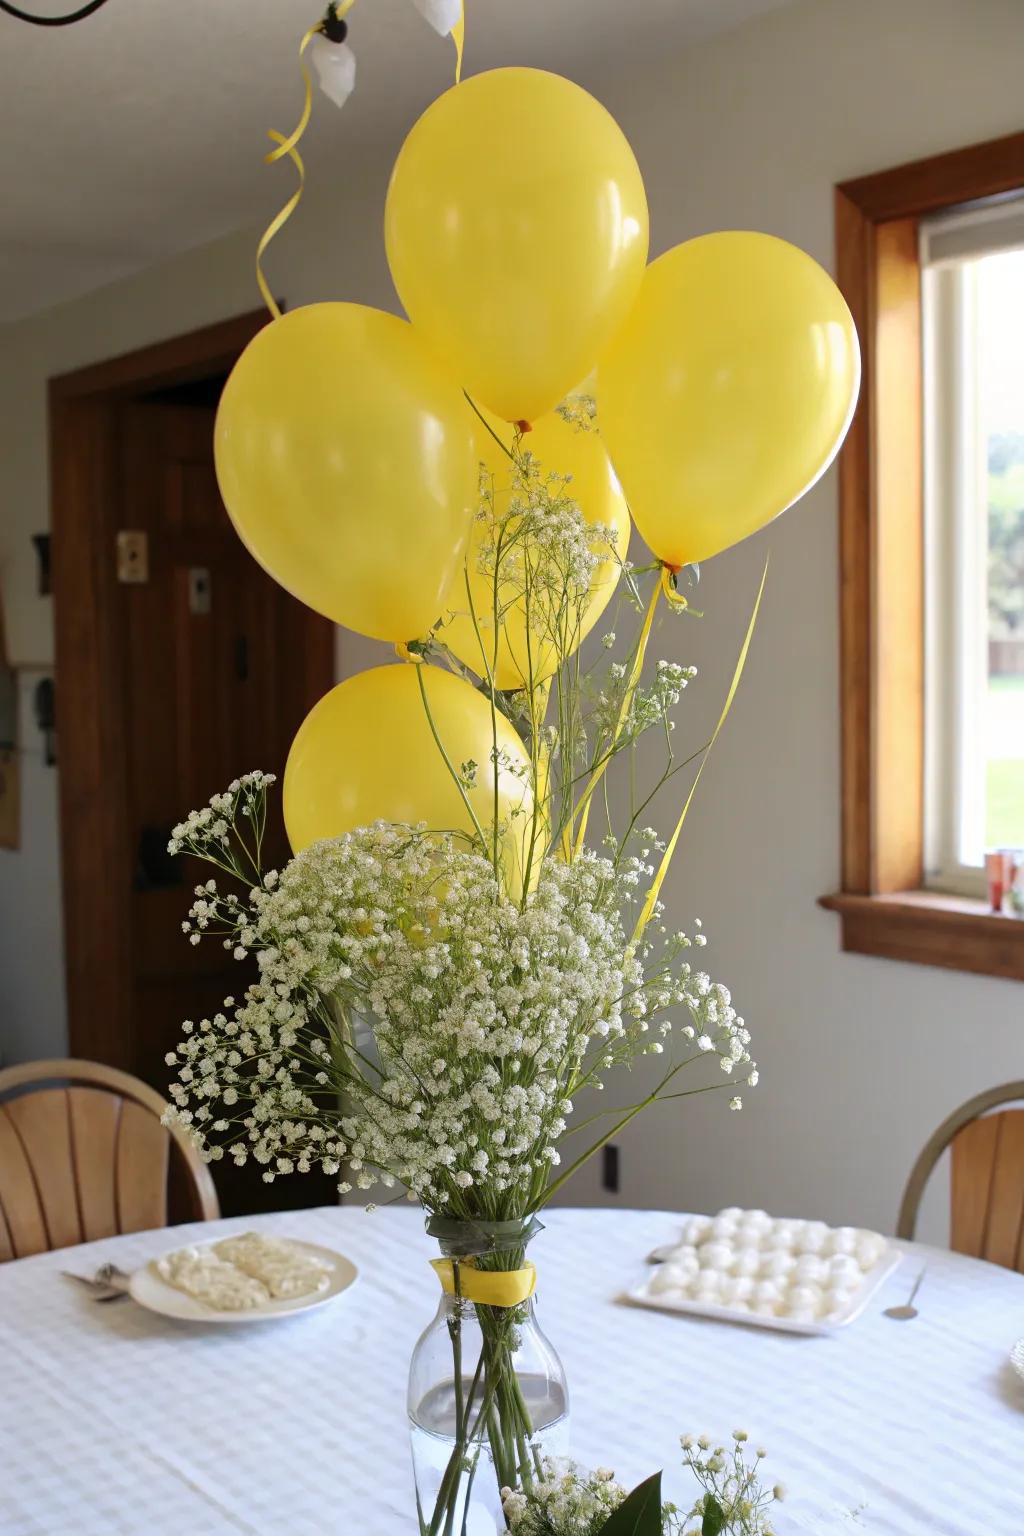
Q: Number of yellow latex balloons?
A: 5